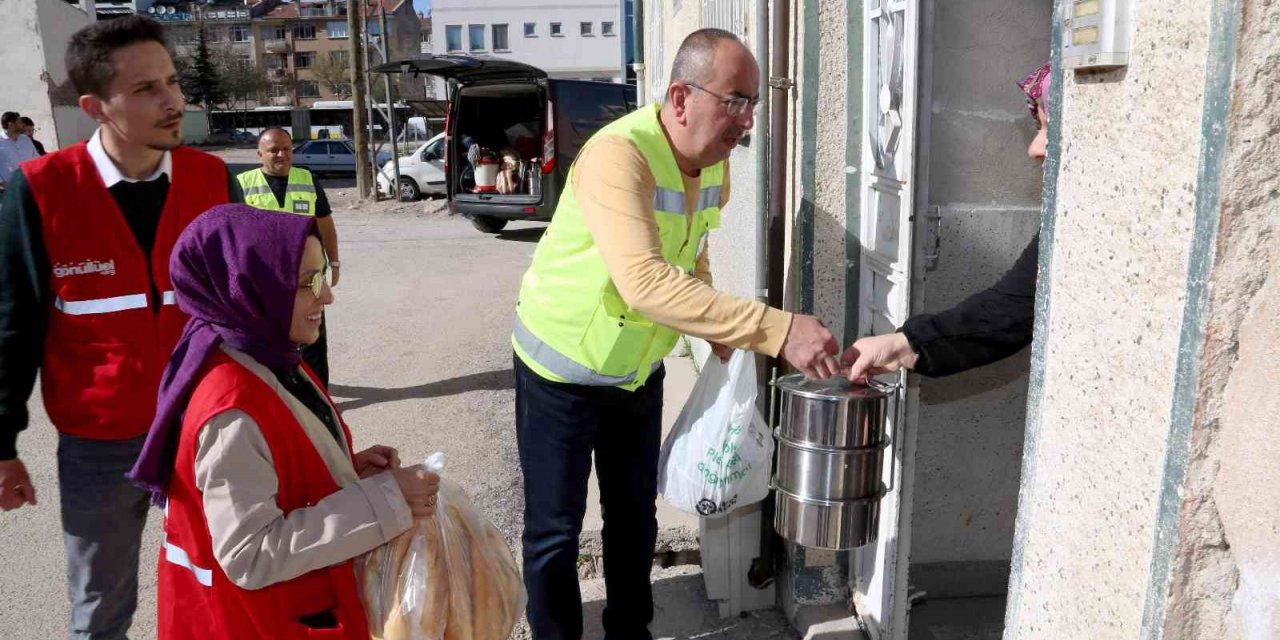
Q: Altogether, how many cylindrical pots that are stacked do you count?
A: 3